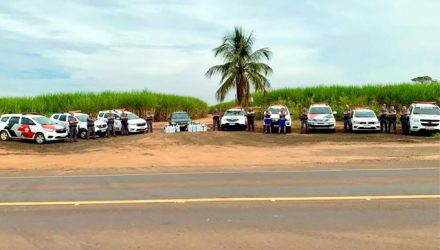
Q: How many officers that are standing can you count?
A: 14